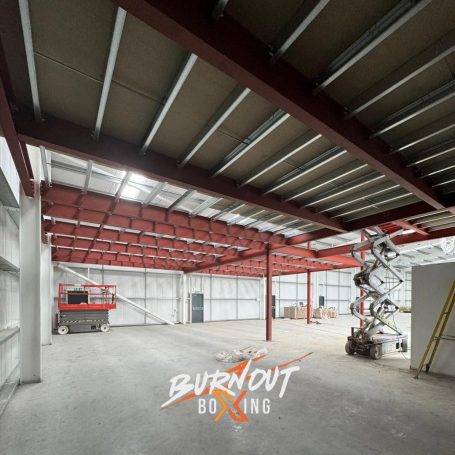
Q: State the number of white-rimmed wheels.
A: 2